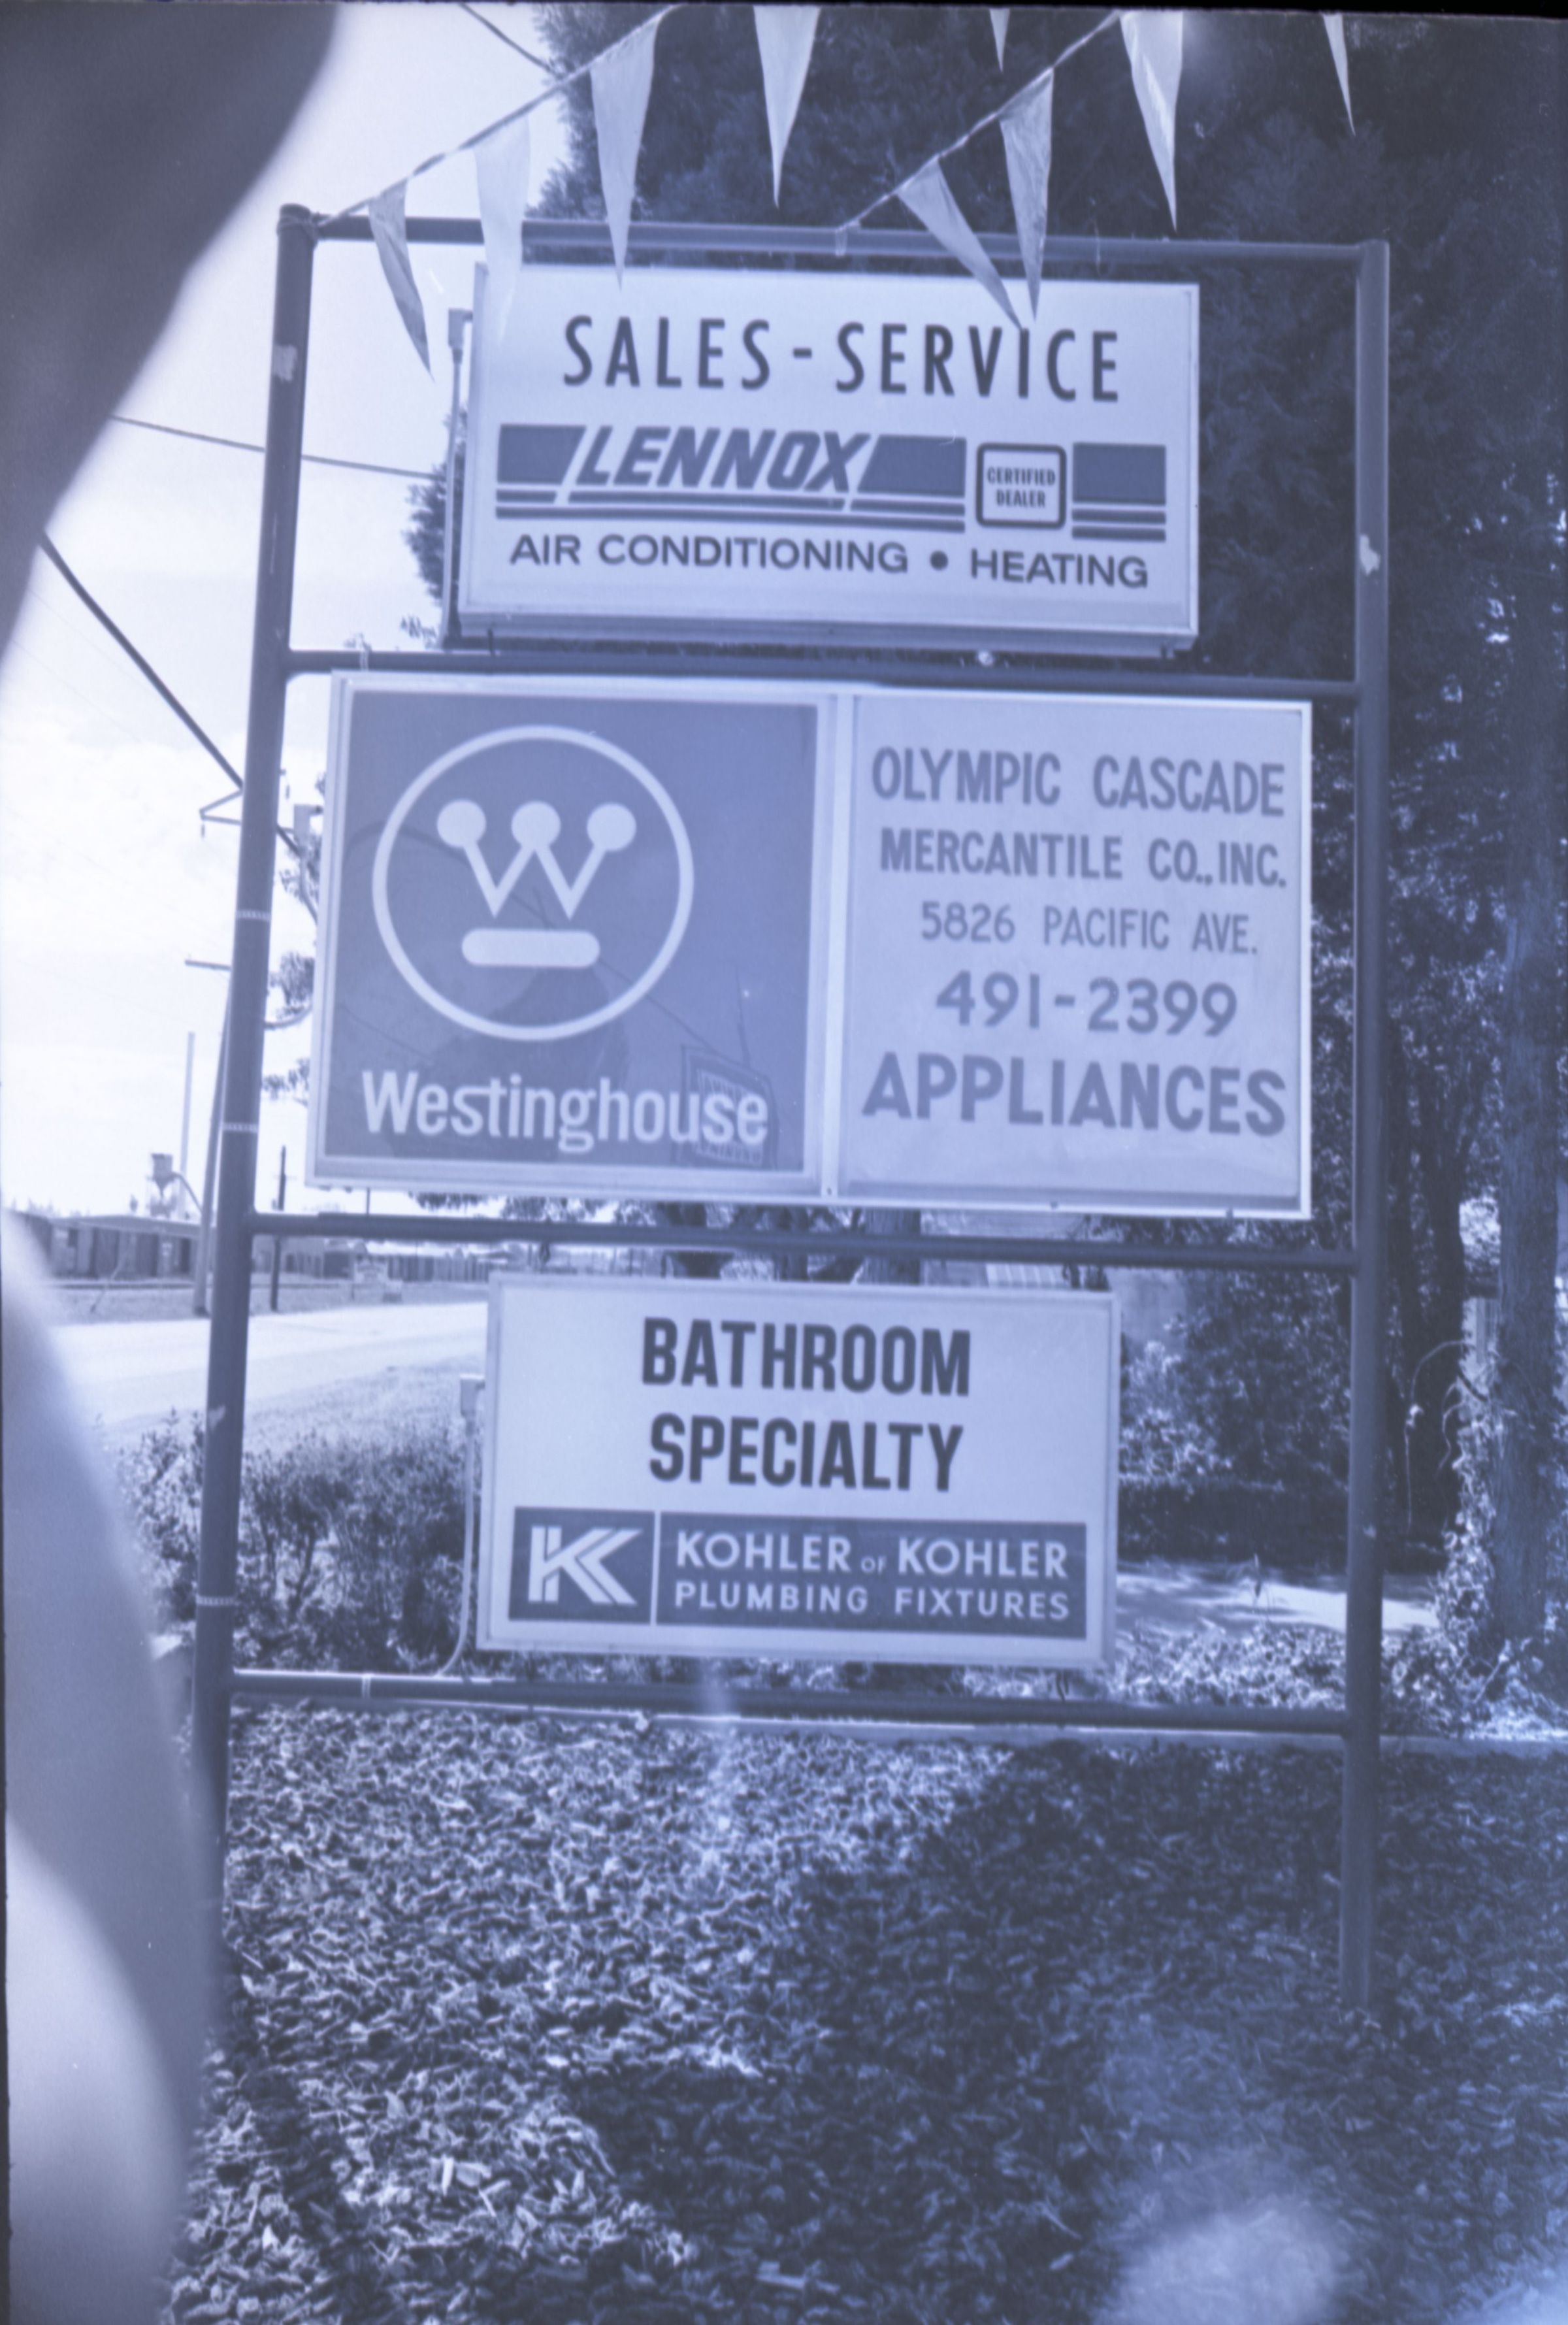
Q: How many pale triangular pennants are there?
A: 9